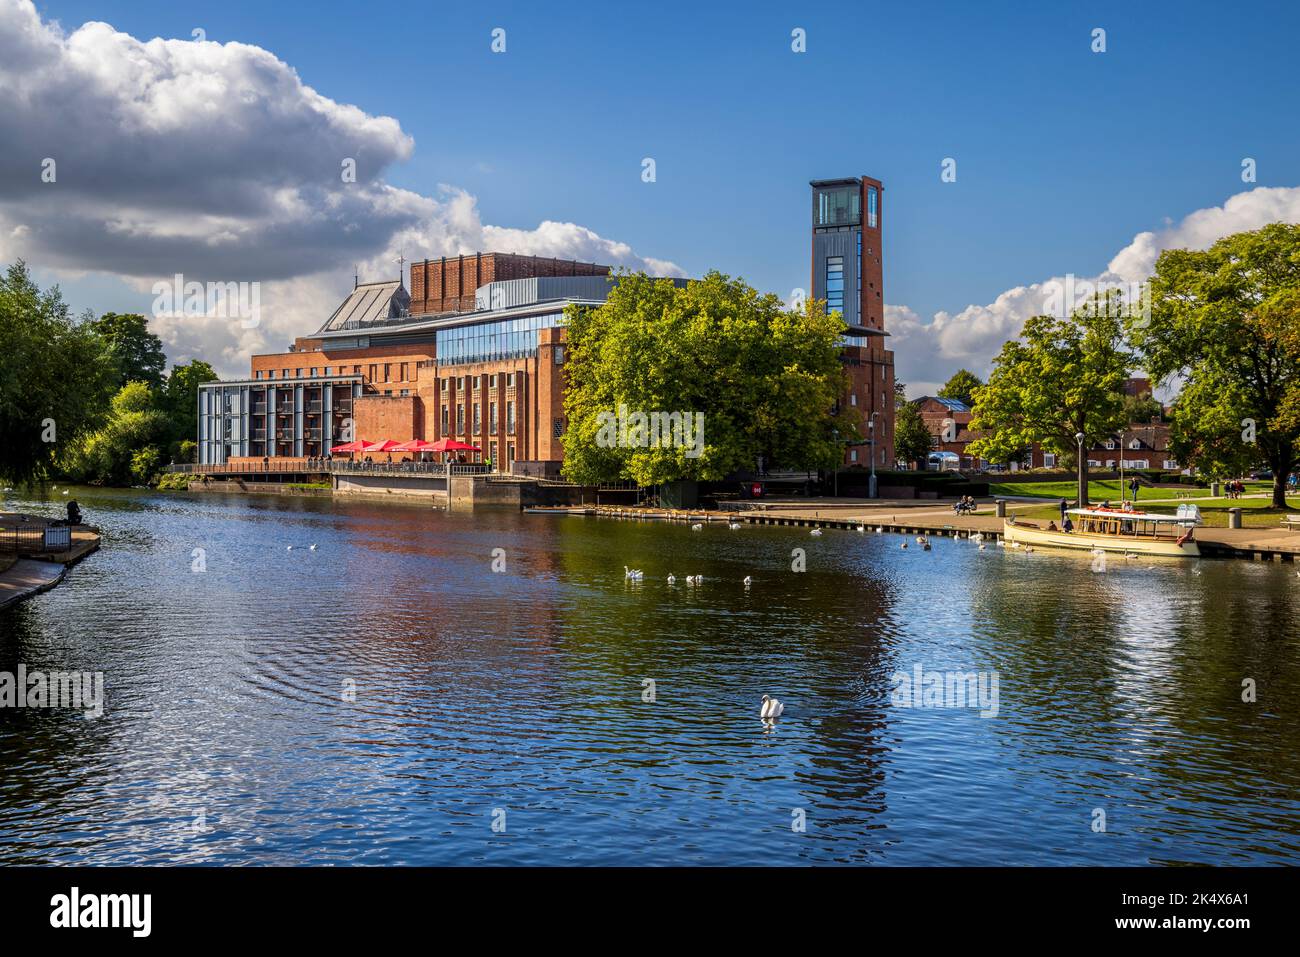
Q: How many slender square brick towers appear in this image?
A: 1